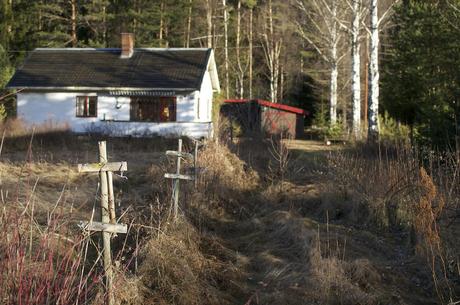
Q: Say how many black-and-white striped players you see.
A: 0